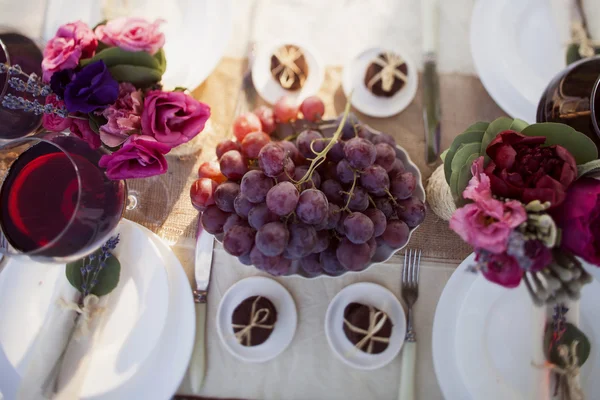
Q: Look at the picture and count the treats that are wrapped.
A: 4